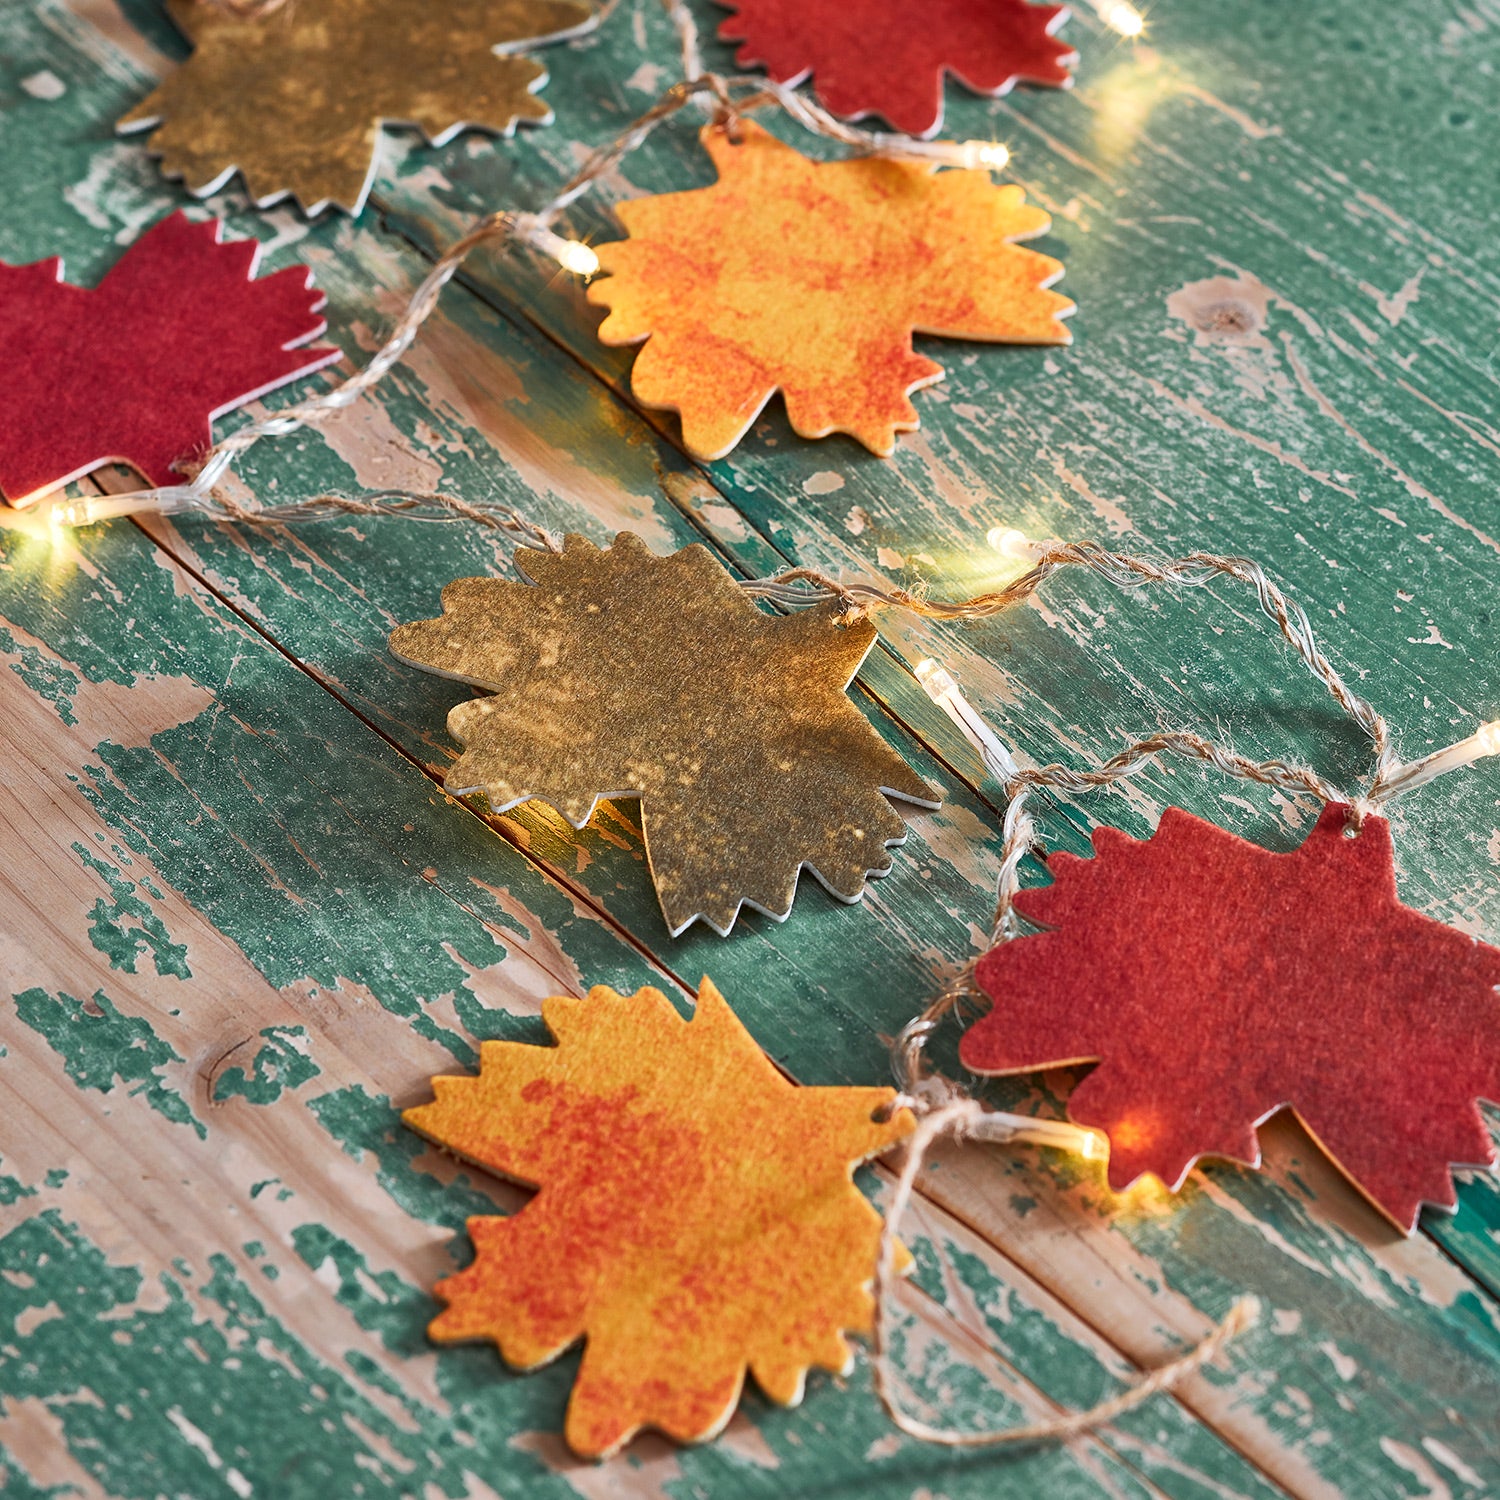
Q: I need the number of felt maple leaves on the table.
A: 7